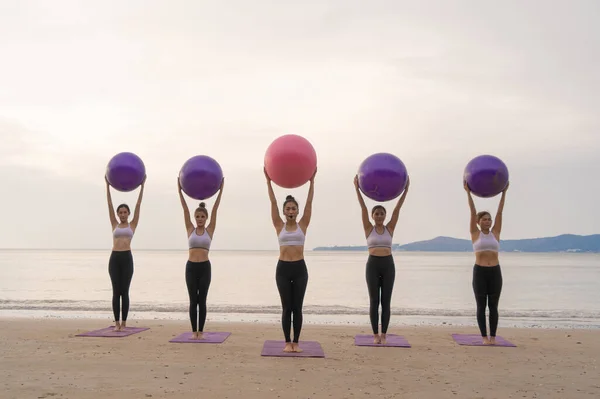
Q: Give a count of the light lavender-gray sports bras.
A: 5